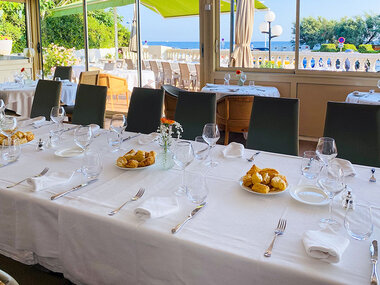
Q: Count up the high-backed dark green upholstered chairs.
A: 7